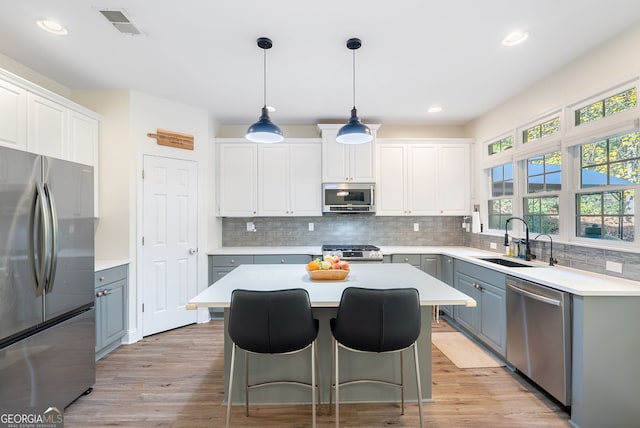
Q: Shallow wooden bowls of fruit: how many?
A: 1